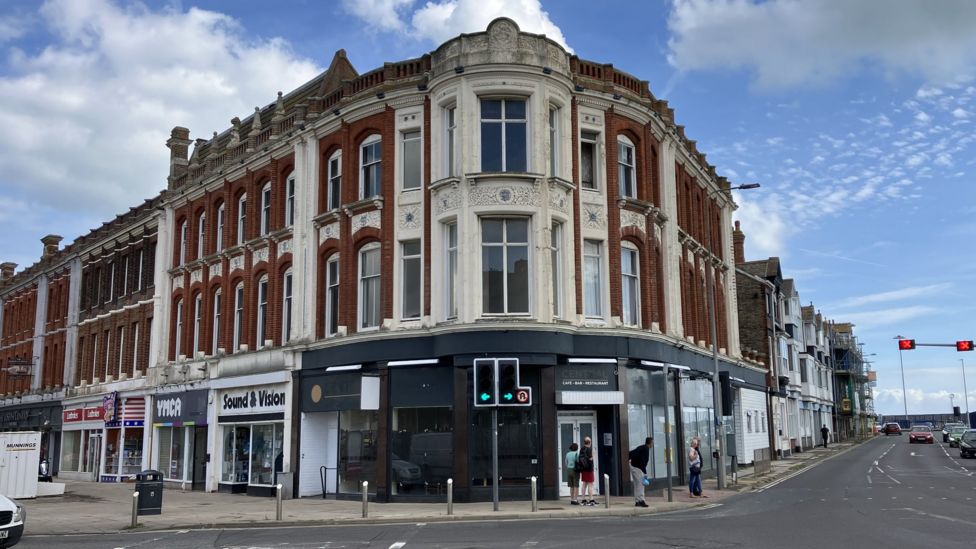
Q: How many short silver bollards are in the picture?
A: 6